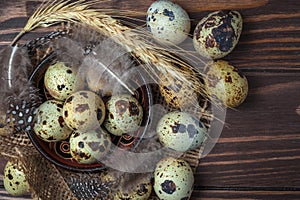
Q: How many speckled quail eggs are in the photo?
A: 14